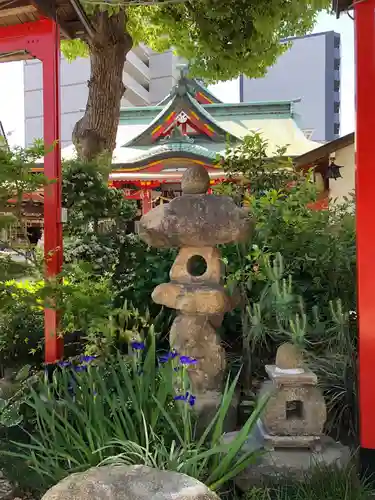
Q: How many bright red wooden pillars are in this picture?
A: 2